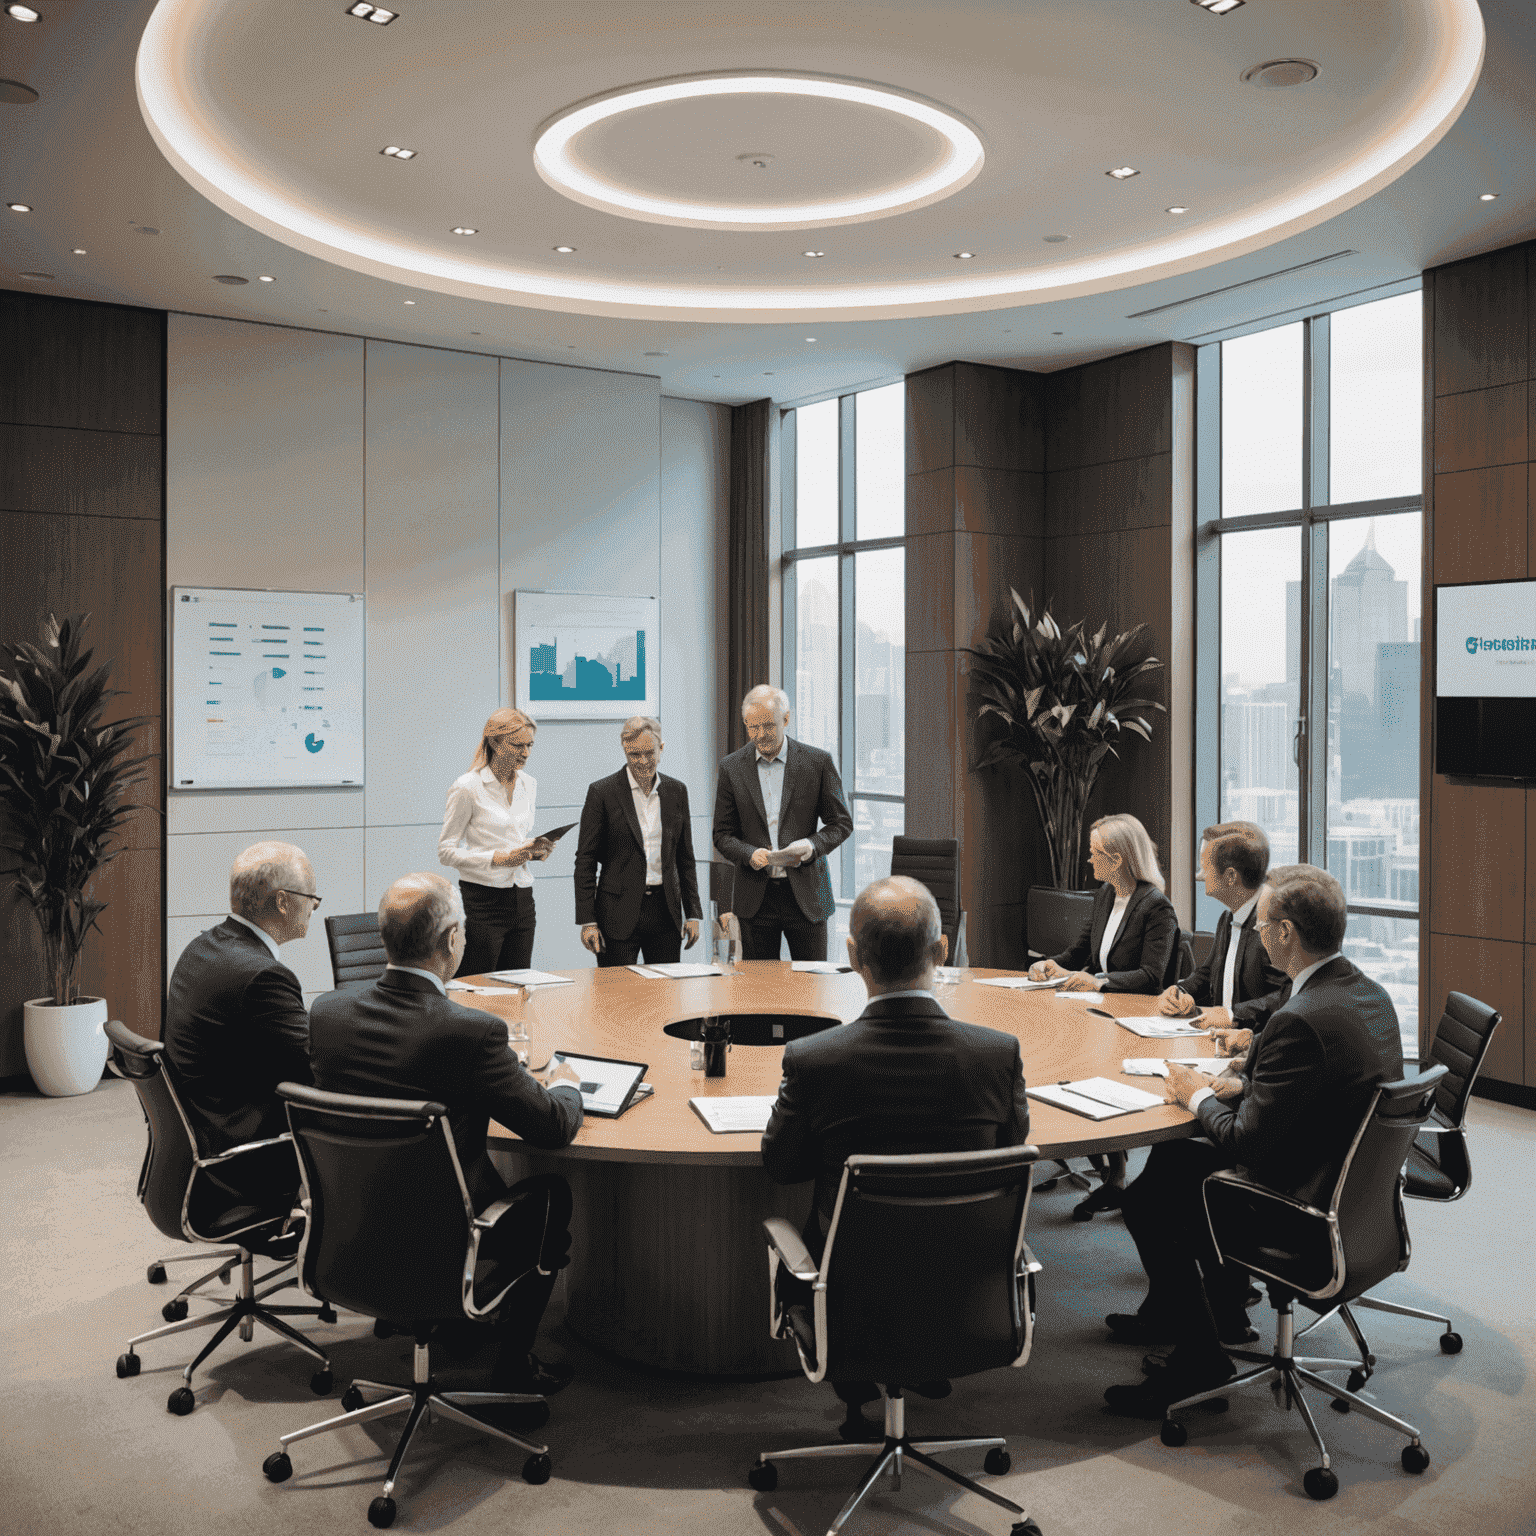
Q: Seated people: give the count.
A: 6